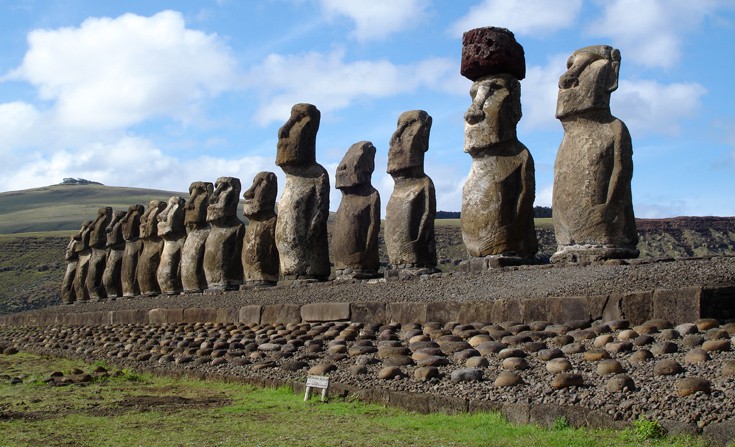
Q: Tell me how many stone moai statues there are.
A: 15